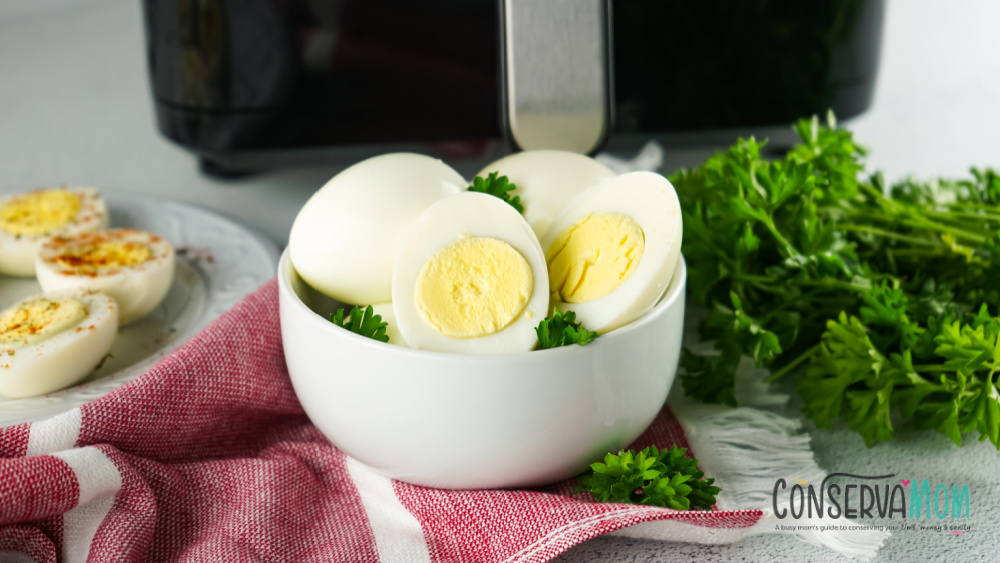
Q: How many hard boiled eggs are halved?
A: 5